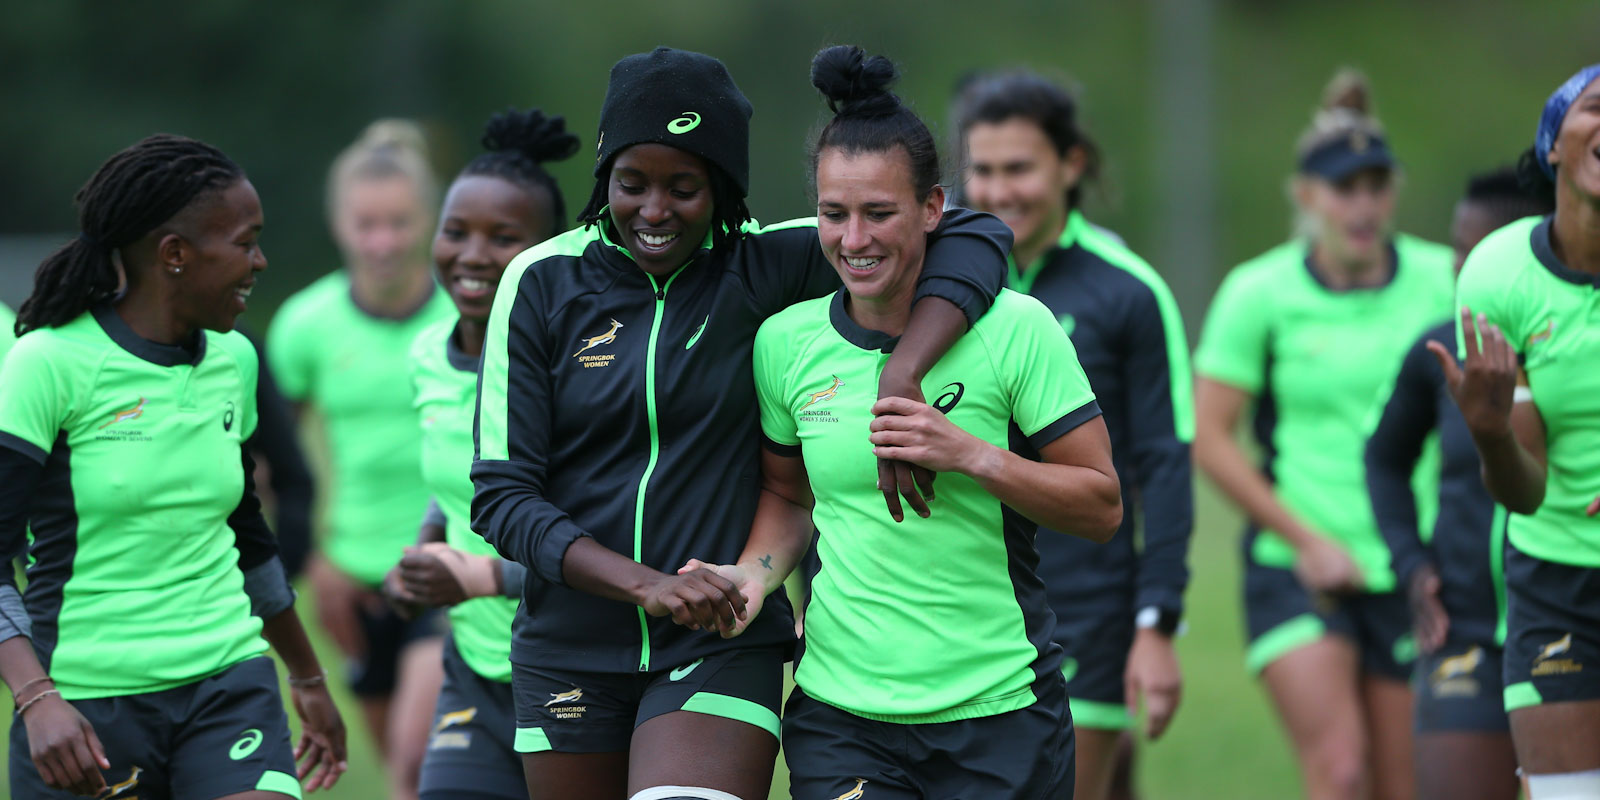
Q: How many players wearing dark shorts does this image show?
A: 9